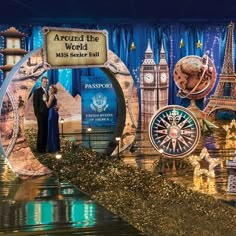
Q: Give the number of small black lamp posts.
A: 5